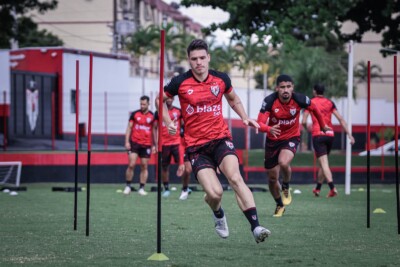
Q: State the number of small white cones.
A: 4